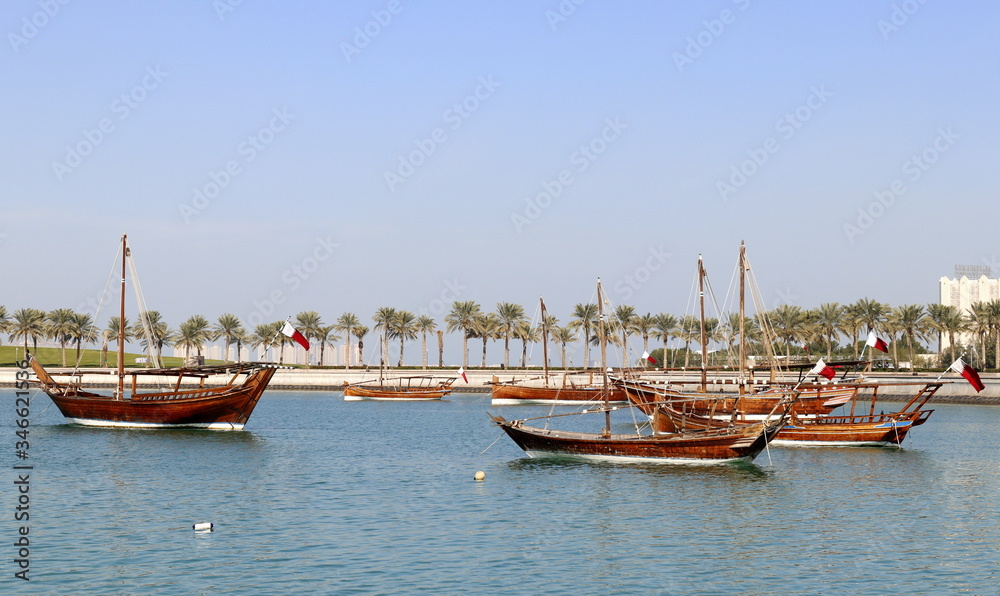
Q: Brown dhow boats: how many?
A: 6